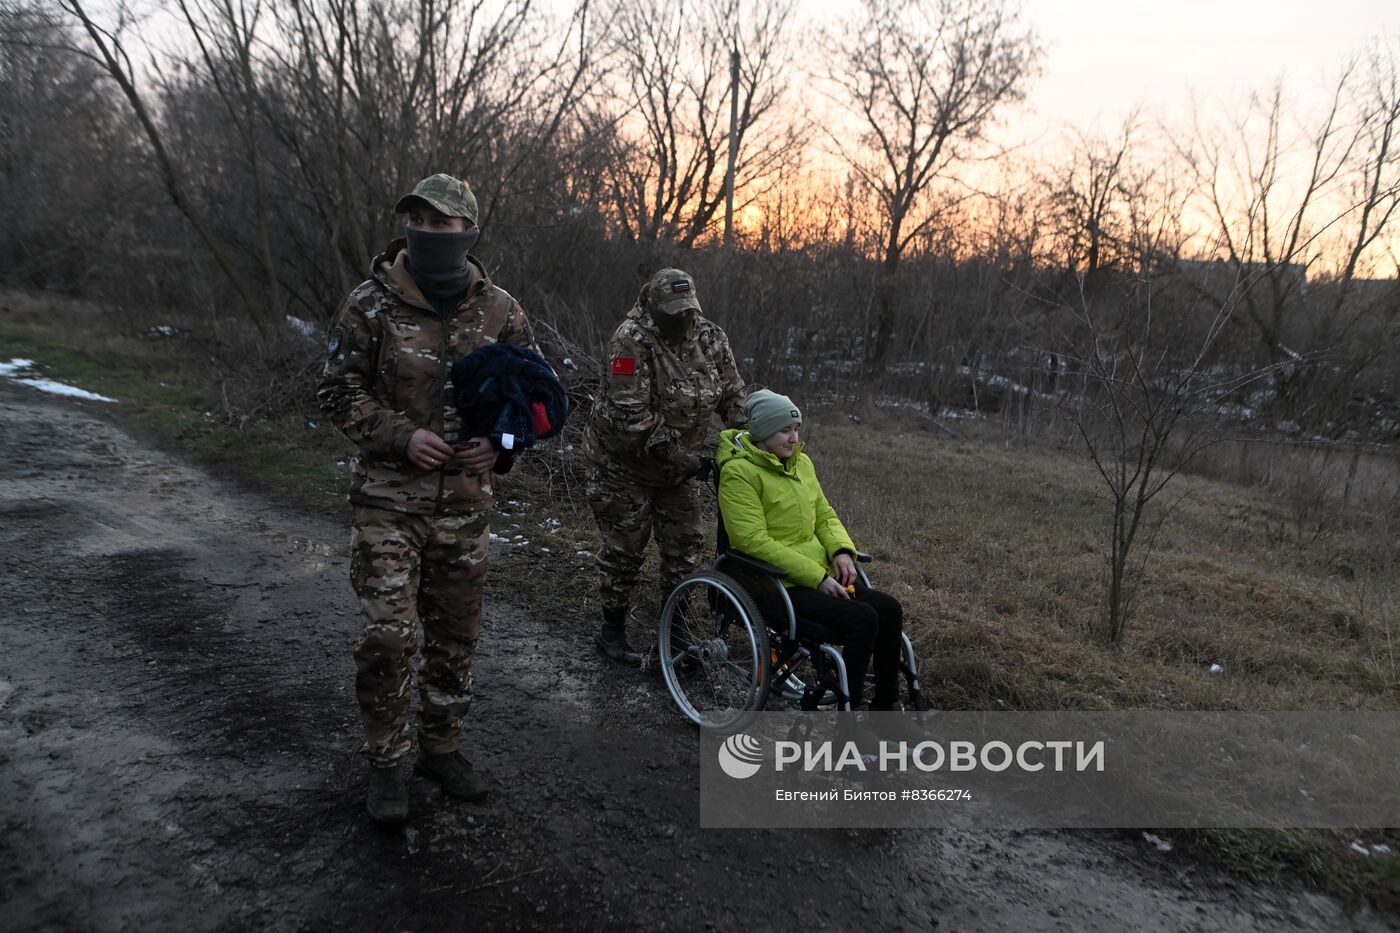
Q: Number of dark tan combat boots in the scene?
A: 2